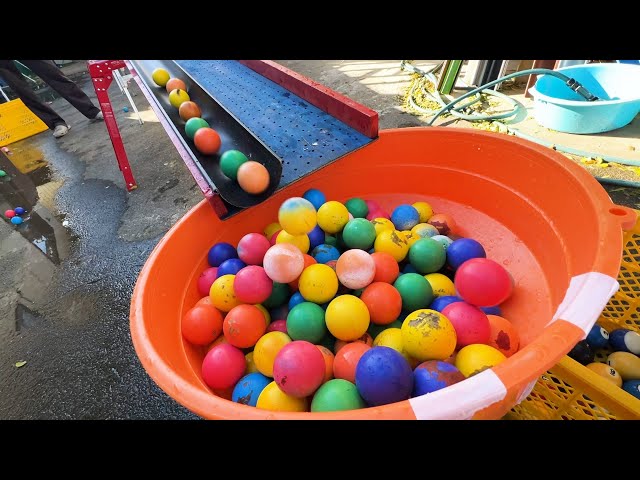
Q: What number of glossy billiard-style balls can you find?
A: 6